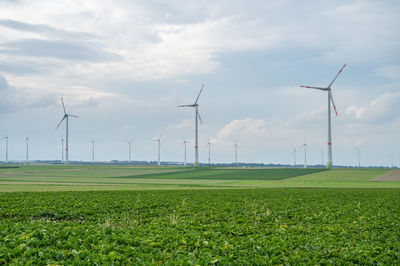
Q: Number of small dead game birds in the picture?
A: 0